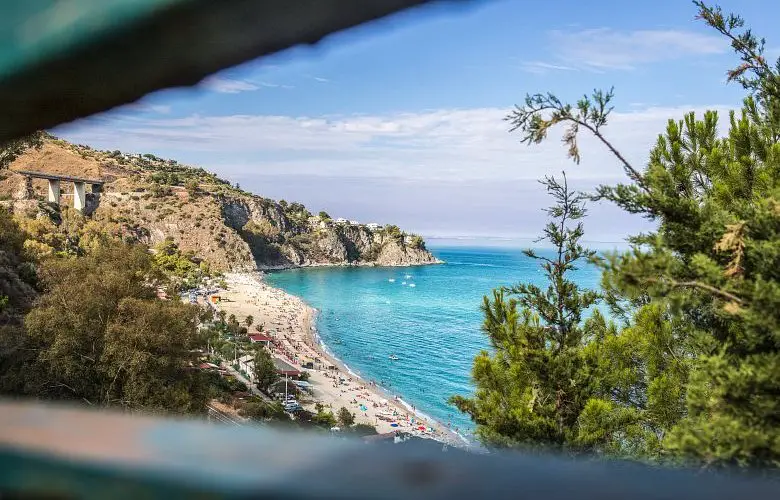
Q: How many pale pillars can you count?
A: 2